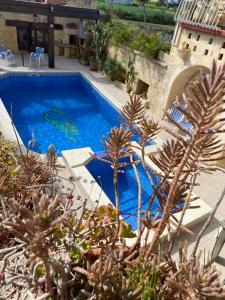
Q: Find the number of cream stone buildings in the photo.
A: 2